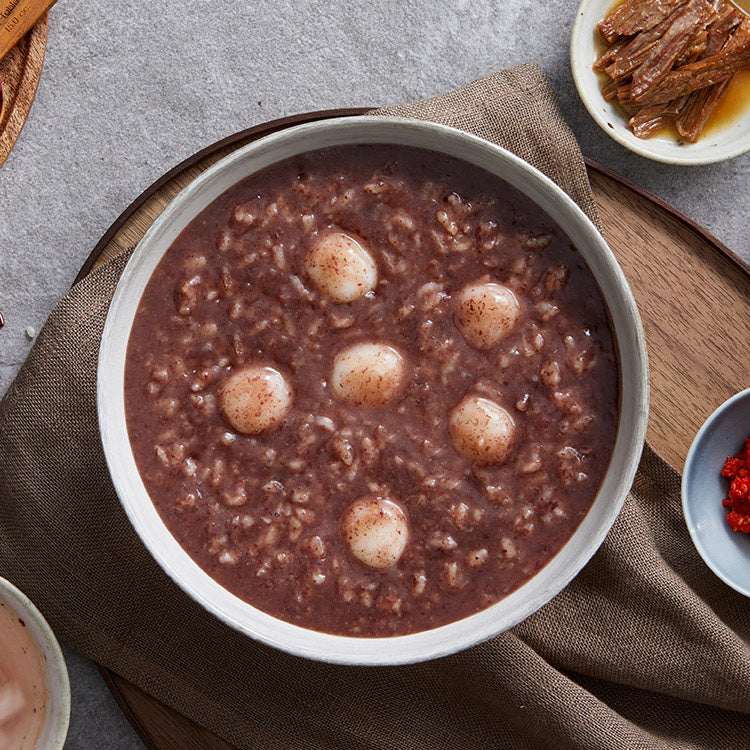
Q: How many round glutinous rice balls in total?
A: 6